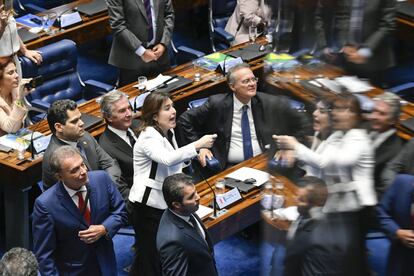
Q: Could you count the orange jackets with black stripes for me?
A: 0